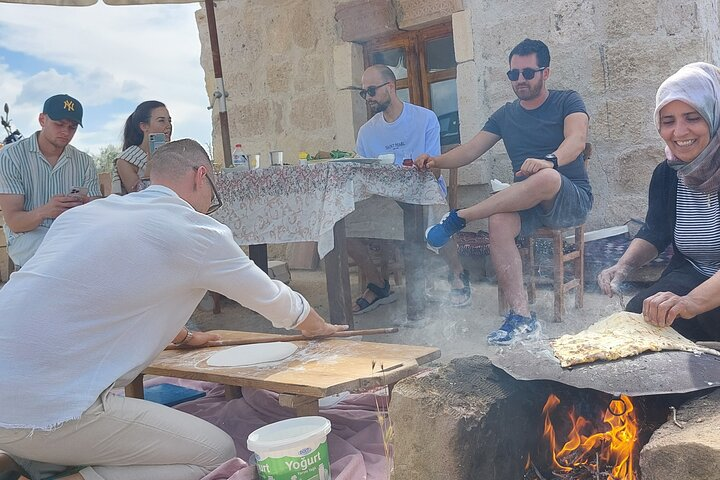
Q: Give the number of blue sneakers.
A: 2